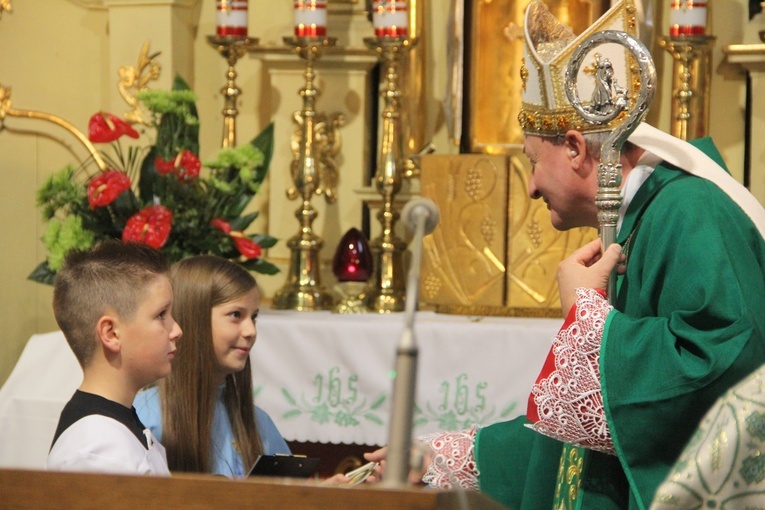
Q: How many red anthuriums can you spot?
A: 5